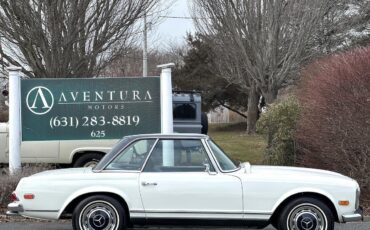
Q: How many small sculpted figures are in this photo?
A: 0